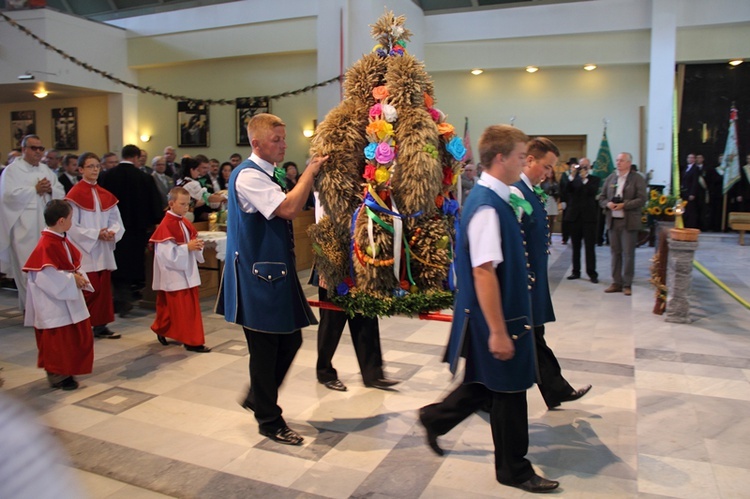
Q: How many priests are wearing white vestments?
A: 1